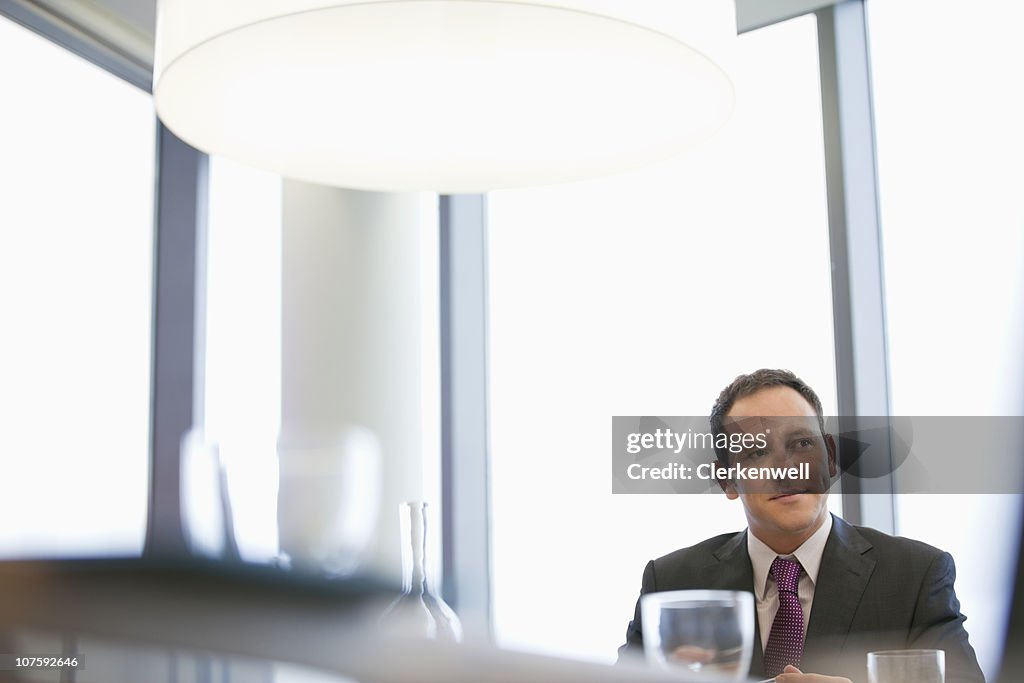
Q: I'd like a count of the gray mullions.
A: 3